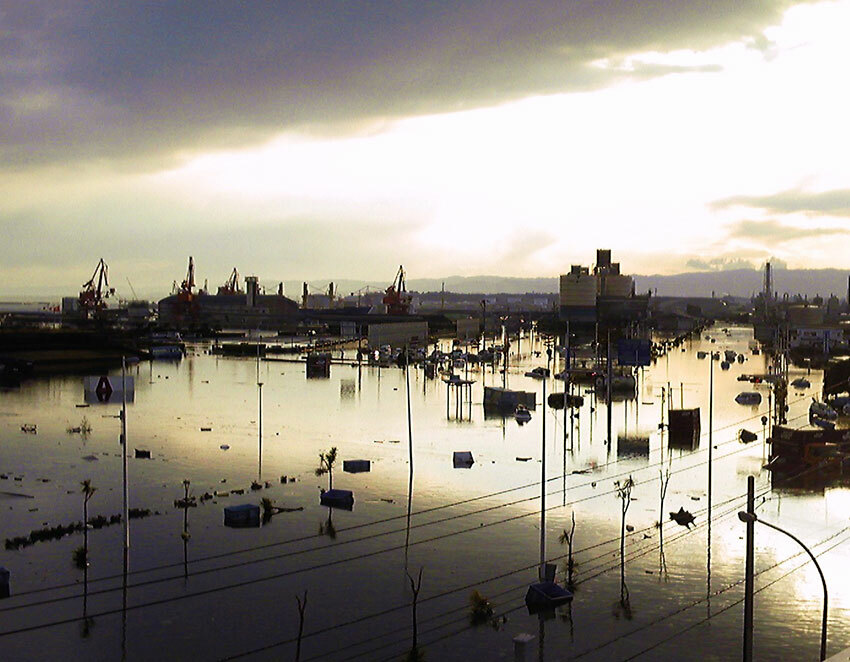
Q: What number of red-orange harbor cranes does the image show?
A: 4